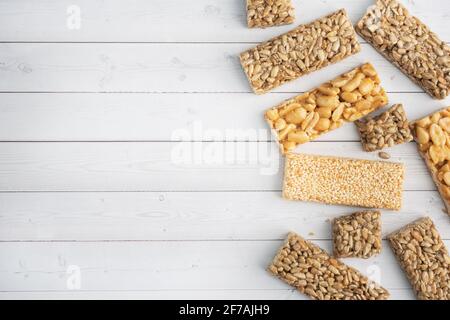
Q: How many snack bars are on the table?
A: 10